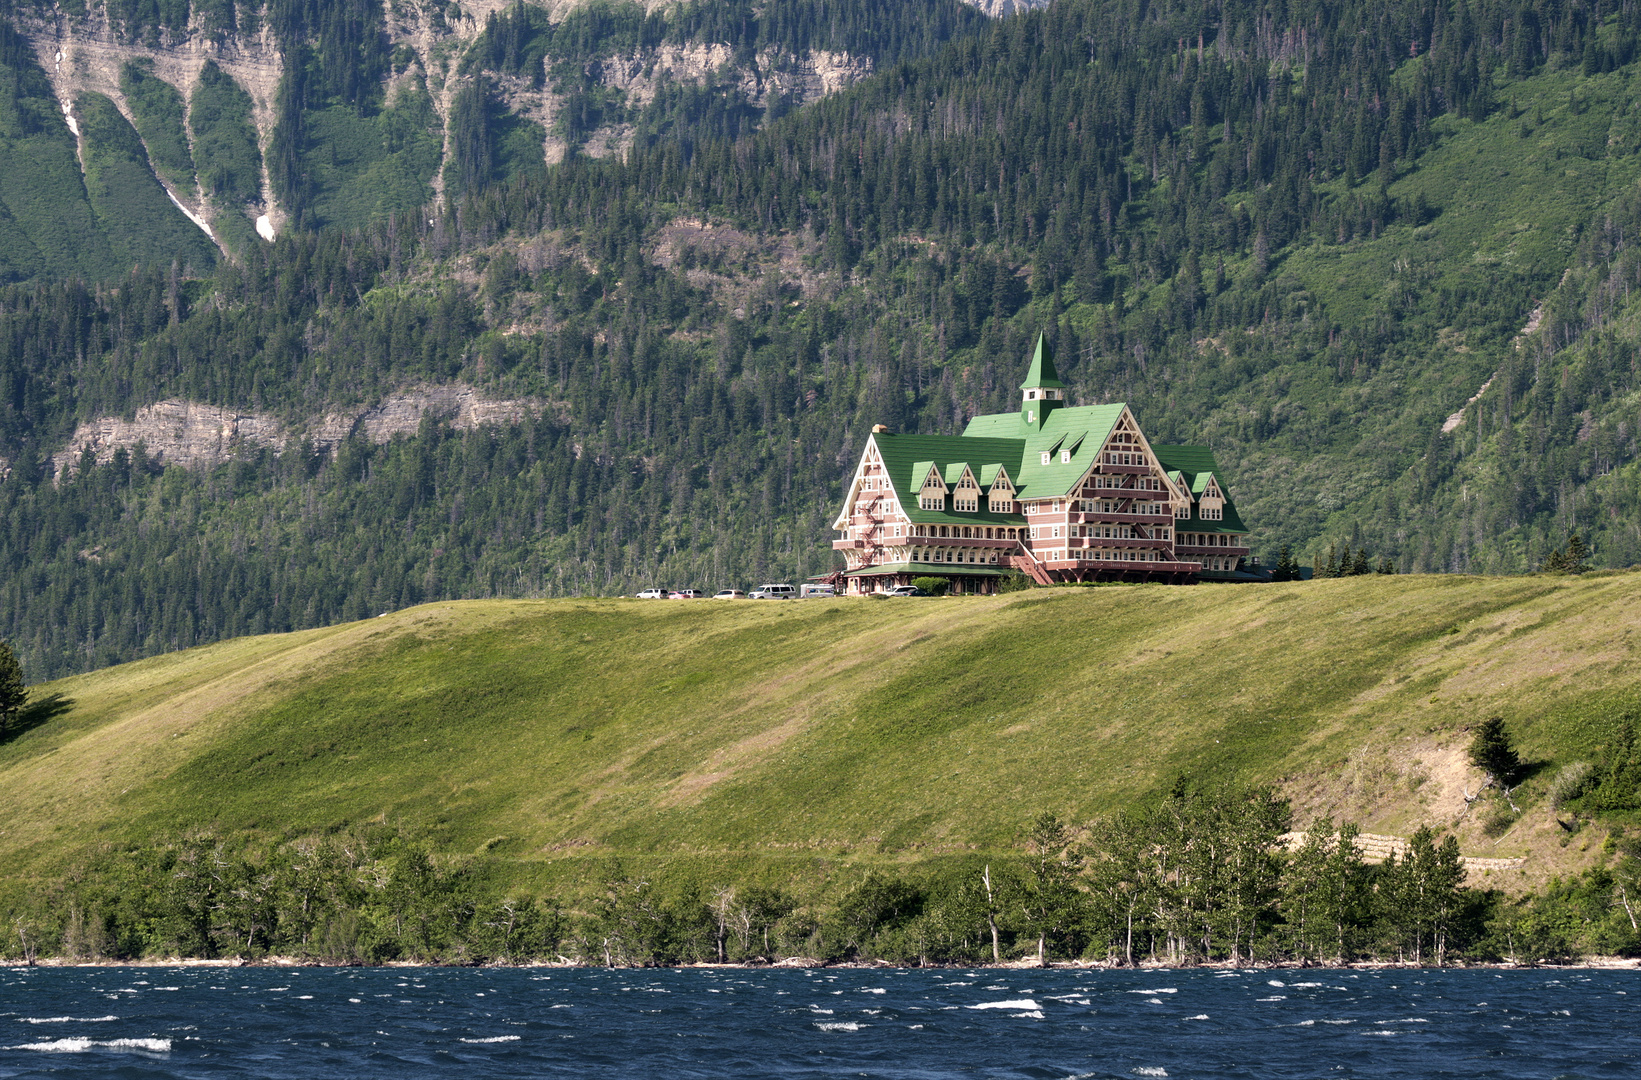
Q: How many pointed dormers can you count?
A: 5